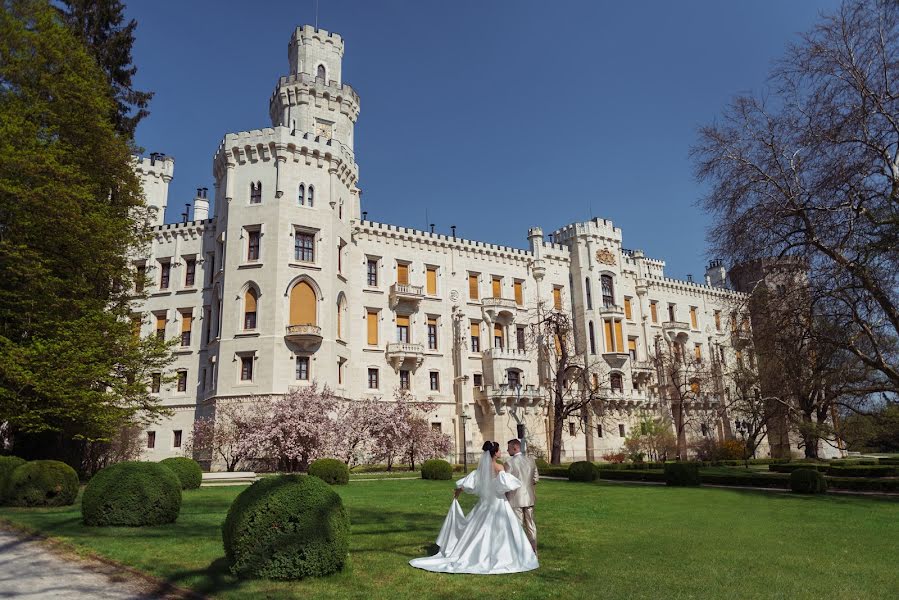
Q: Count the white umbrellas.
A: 0